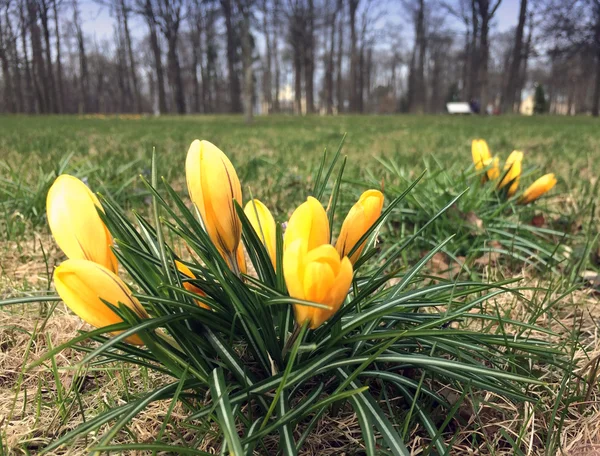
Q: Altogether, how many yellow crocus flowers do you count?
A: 12